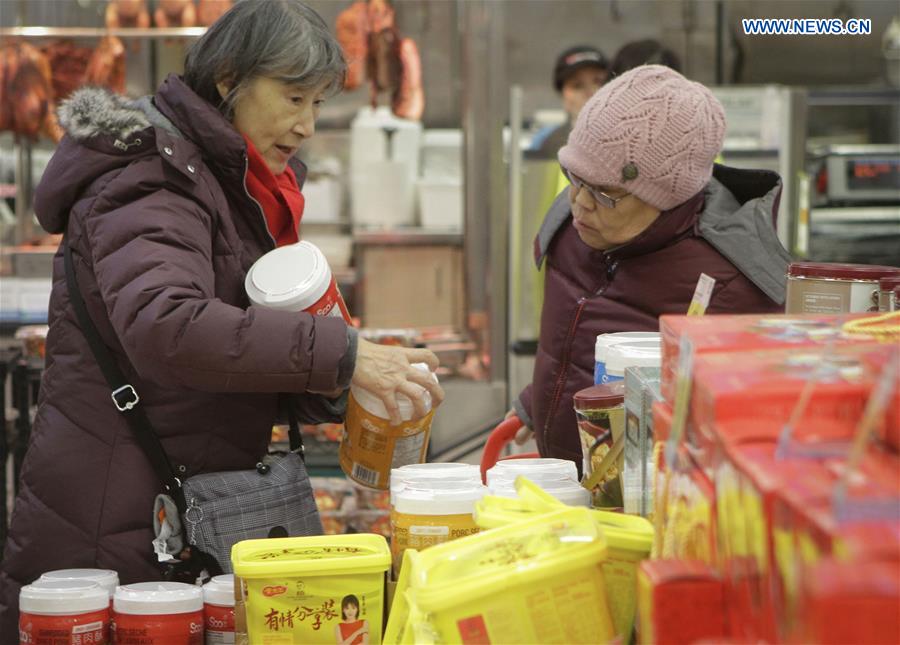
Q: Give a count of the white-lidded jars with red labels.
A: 5